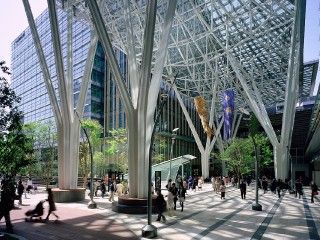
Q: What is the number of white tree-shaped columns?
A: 5